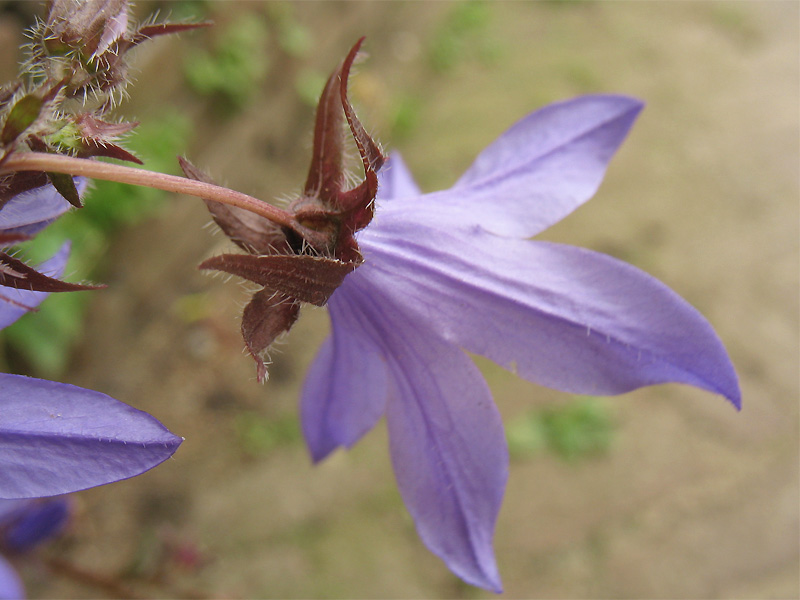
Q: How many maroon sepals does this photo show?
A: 5